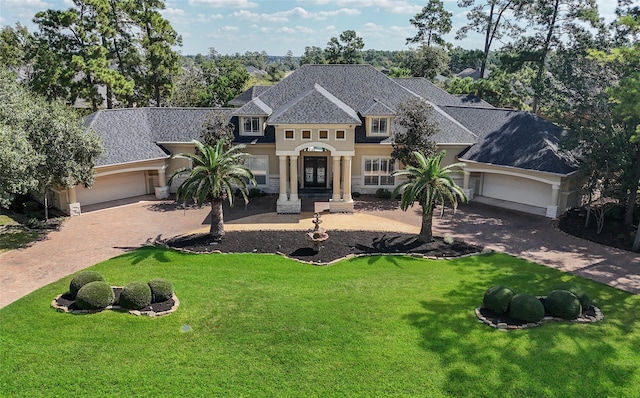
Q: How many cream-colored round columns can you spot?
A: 8